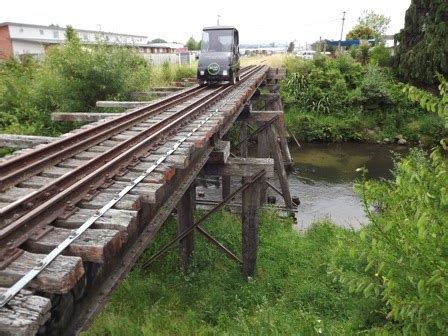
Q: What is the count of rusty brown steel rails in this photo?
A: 4